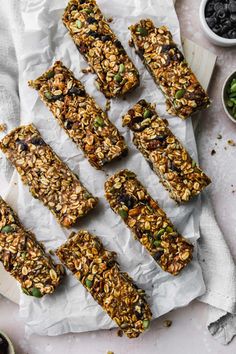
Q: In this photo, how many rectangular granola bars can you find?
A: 8